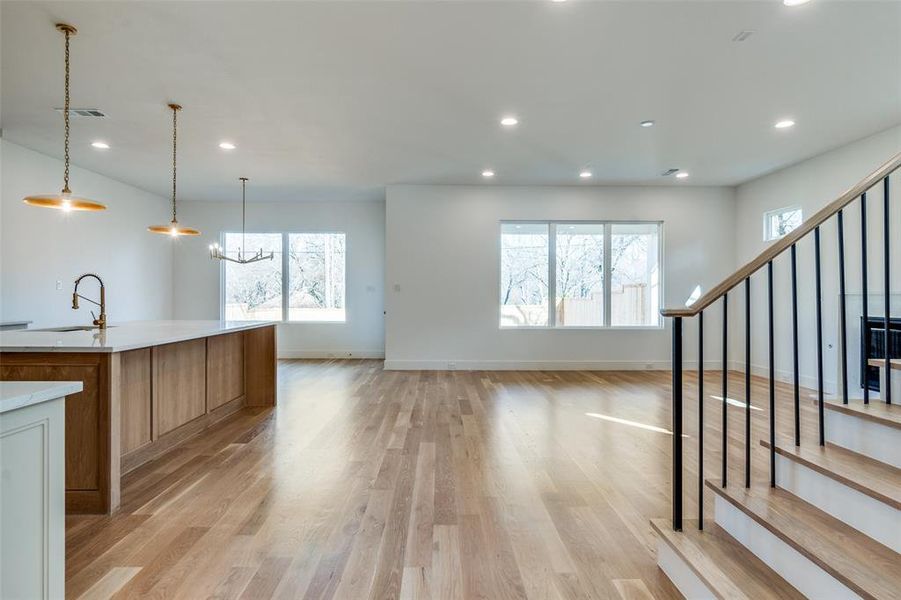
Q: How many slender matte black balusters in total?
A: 9